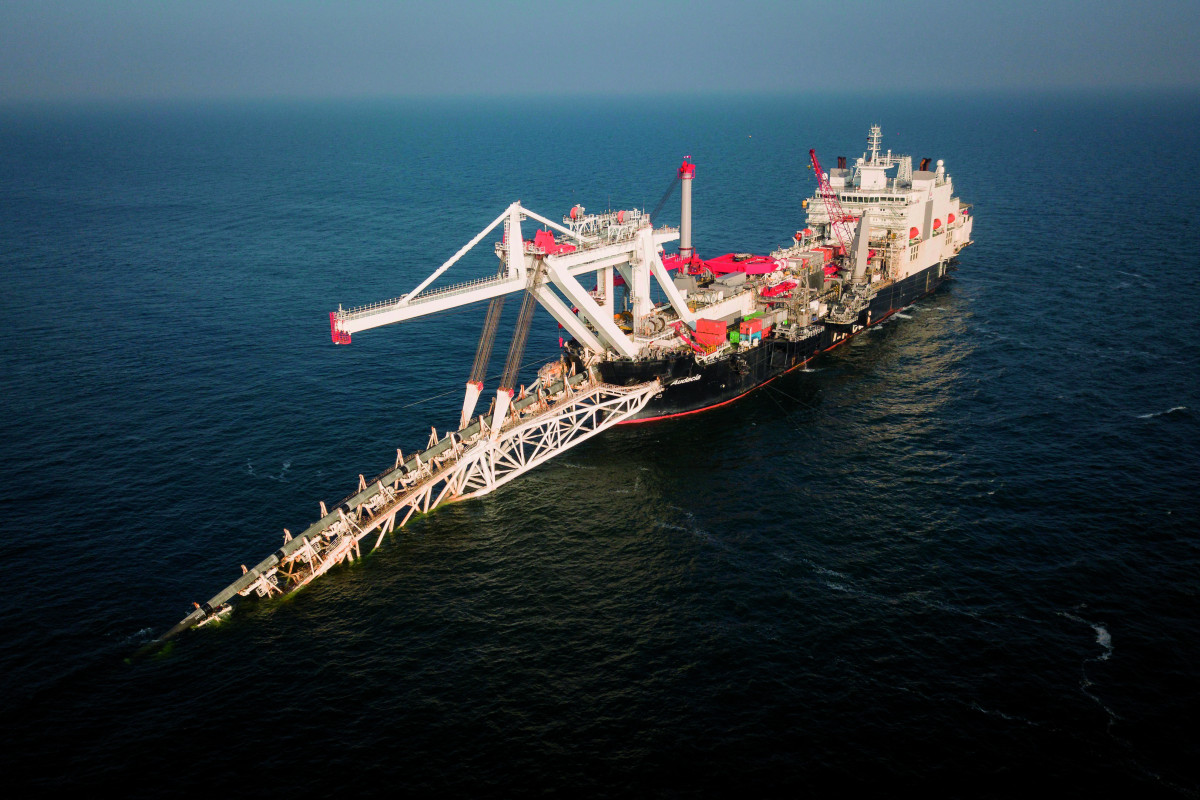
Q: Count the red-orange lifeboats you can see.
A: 3